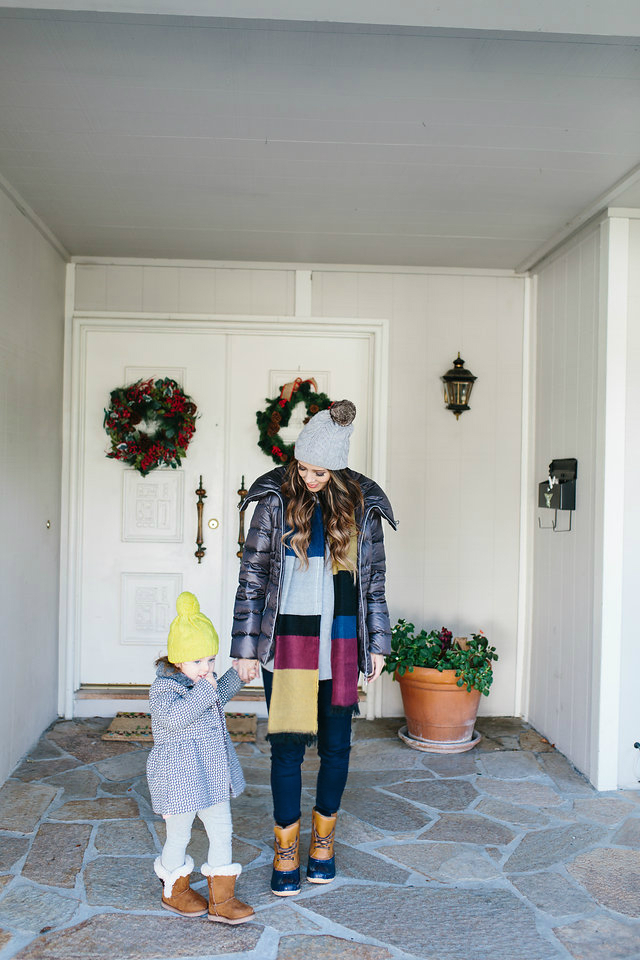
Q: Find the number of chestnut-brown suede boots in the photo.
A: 2